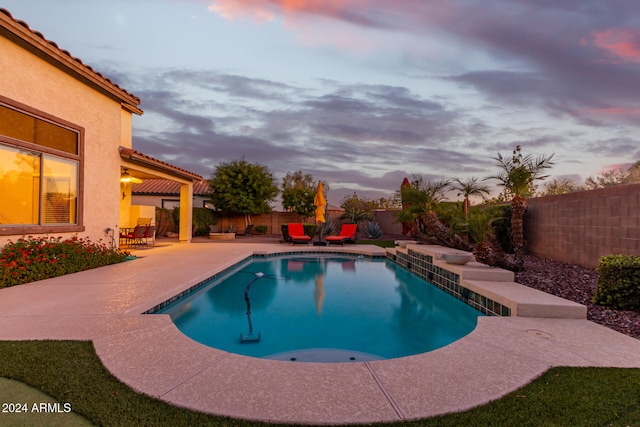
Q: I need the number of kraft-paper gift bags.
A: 0